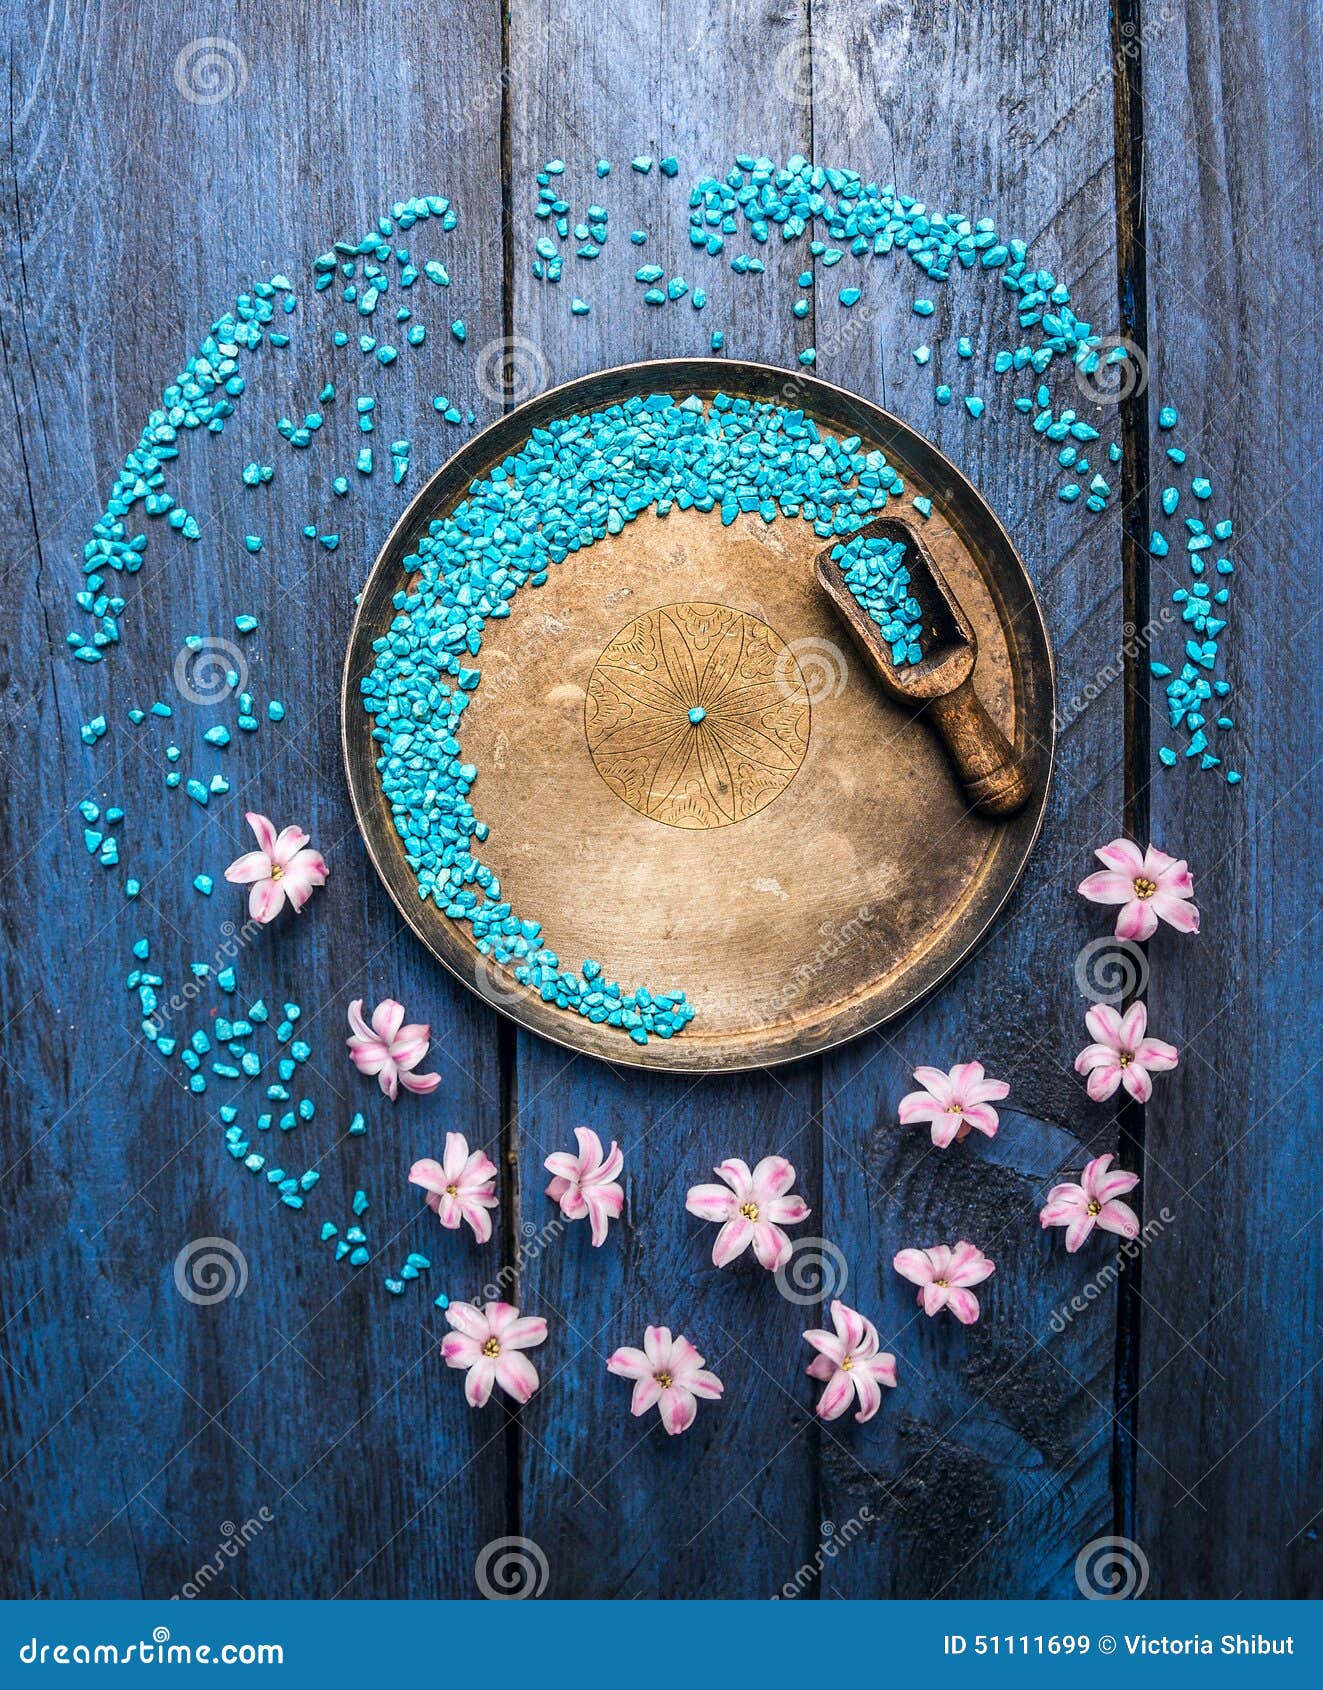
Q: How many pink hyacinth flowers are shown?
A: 13